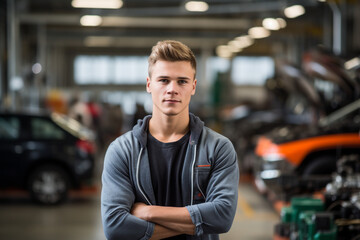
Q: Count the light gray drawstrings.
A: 2